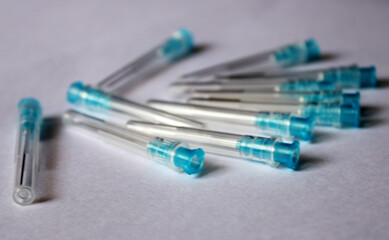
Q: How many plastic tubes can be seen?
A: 11